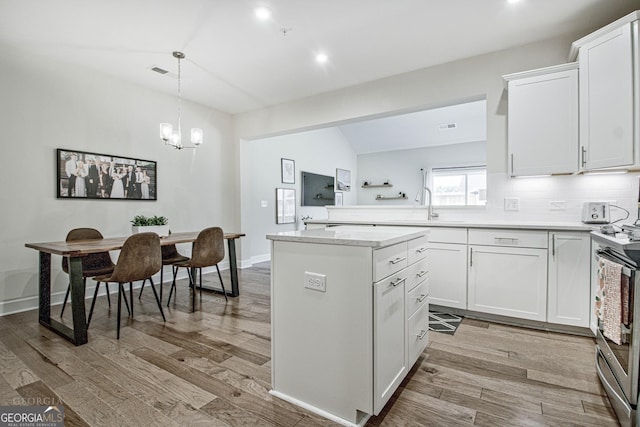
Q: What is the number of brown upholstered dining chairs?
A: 4